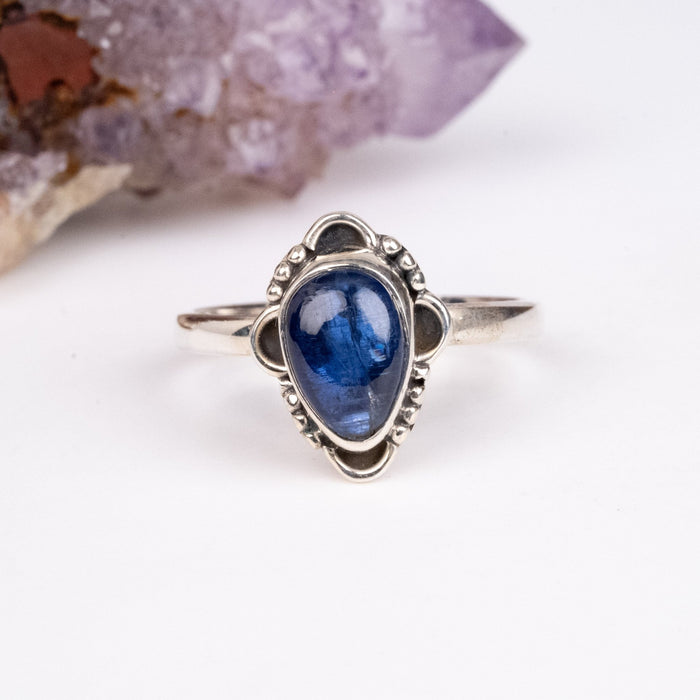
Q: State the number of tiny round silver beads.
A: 14